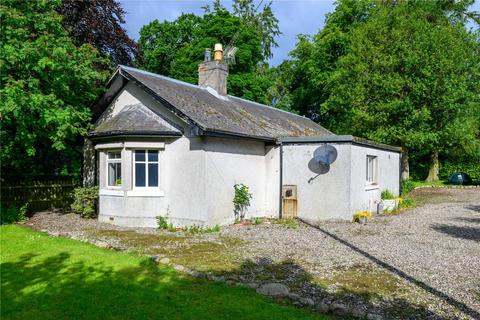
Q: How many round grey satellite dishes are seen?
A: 1